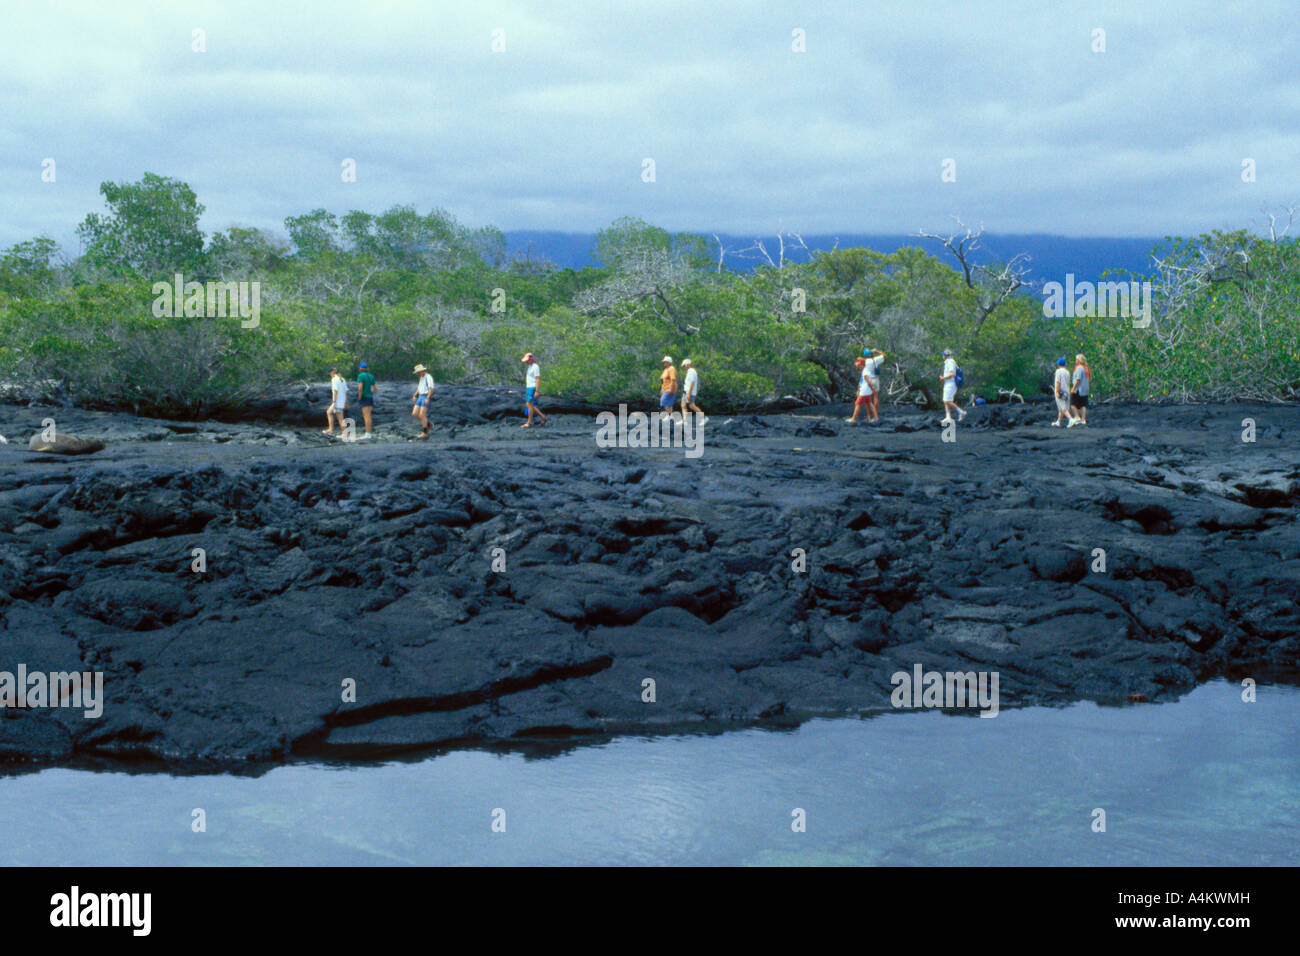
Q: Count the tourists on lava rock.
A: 11